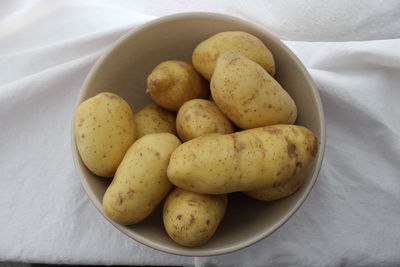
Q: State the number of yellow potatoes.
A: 10